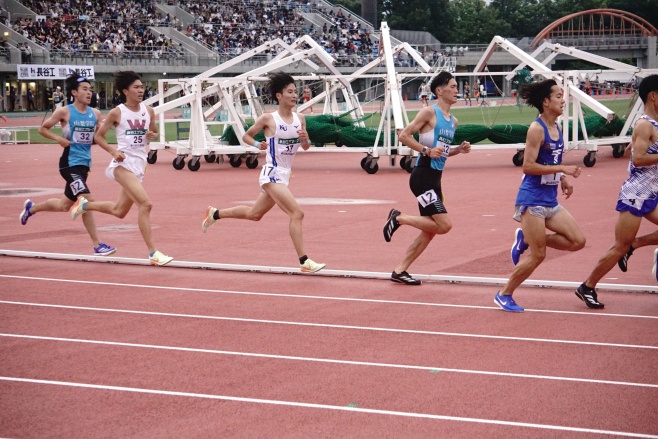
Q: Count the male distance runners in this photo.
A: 6